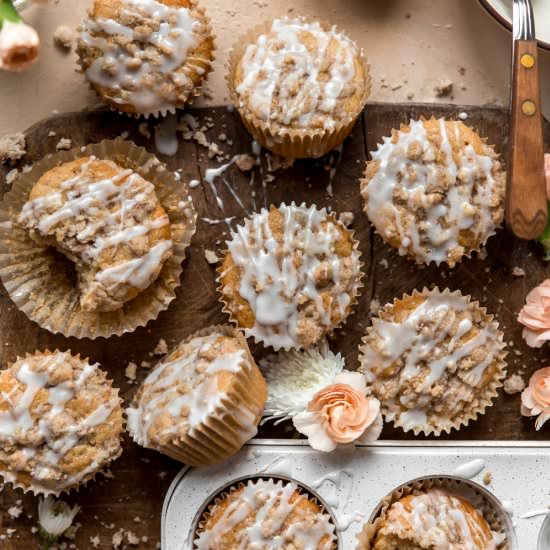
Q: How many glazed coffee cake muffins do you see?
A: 10